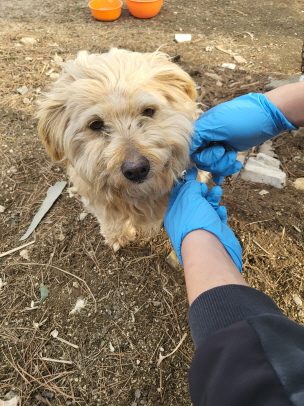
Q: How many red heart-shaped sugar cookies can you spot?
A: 0